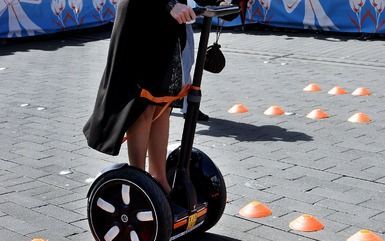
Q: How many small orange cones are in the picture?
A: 11